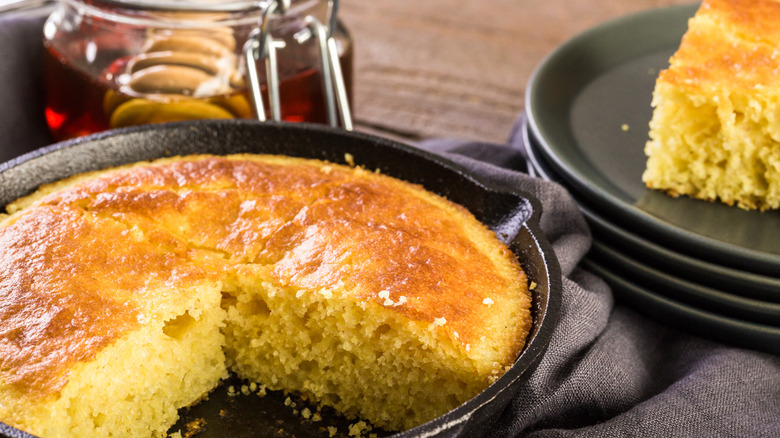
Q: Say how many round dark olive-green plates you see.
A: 4